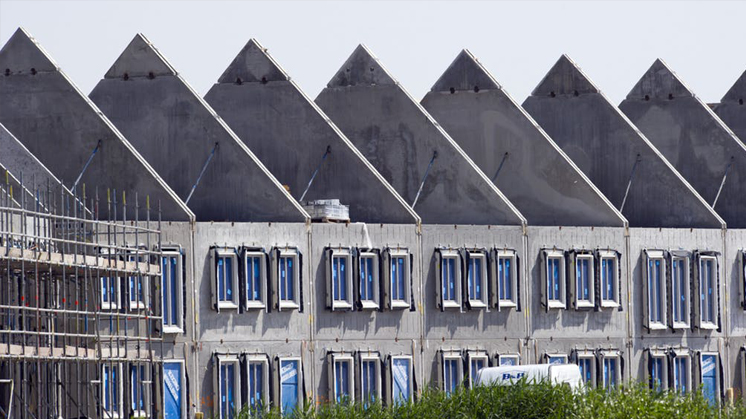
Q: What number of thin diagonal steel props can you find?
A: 7